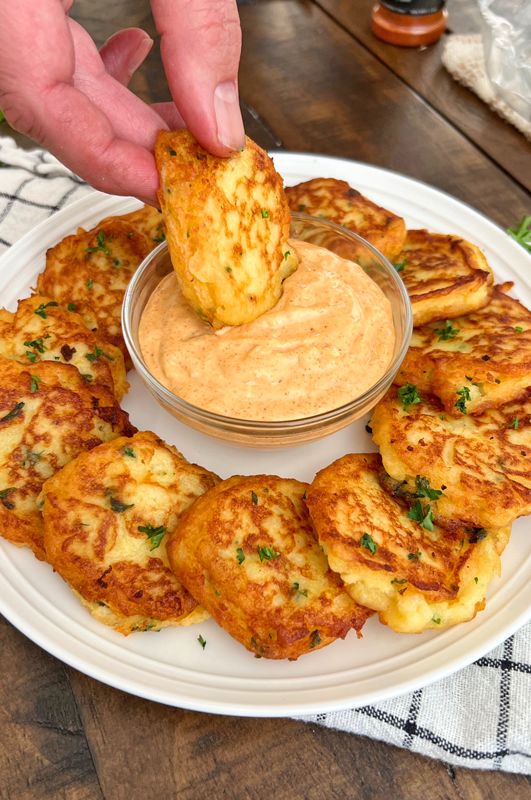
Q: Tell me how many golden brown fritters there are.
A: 12